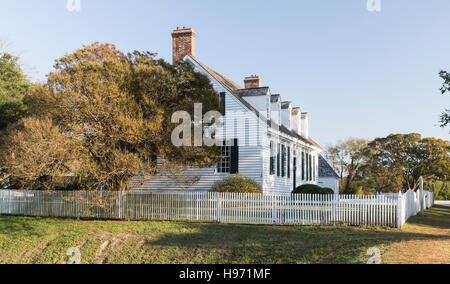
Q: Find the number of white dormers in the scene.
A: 5